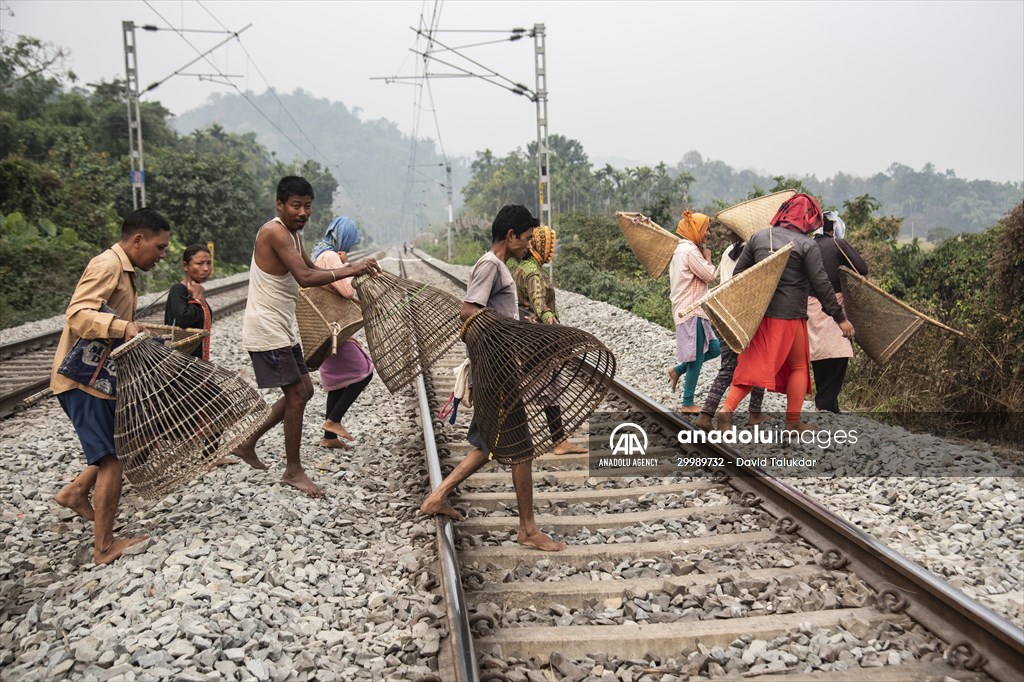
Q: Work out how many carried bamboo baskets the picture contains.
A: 9